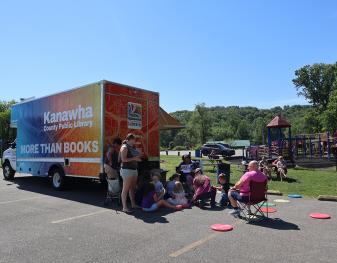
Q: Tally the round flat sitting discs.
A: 6